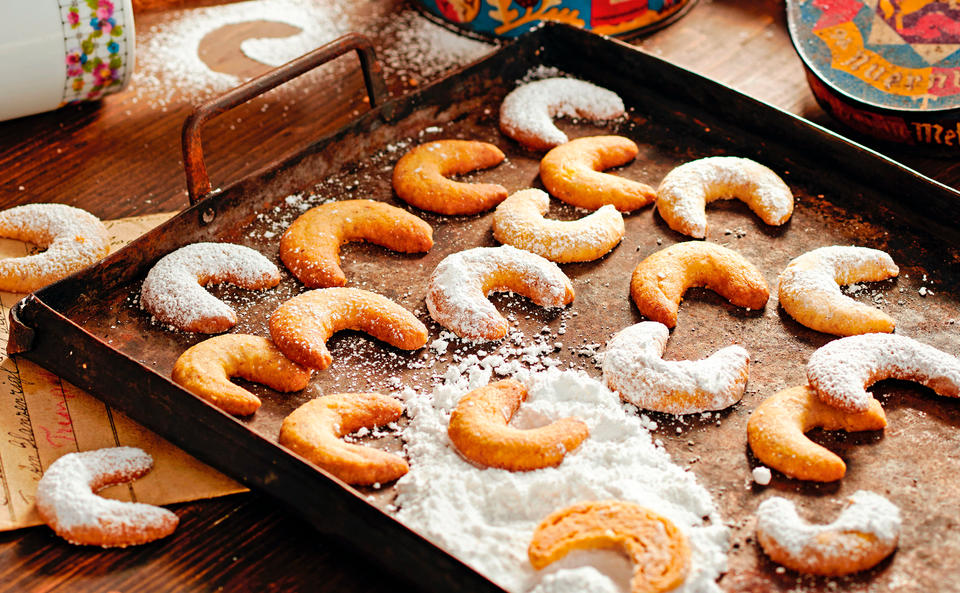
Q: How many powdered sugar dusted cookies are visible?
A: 11